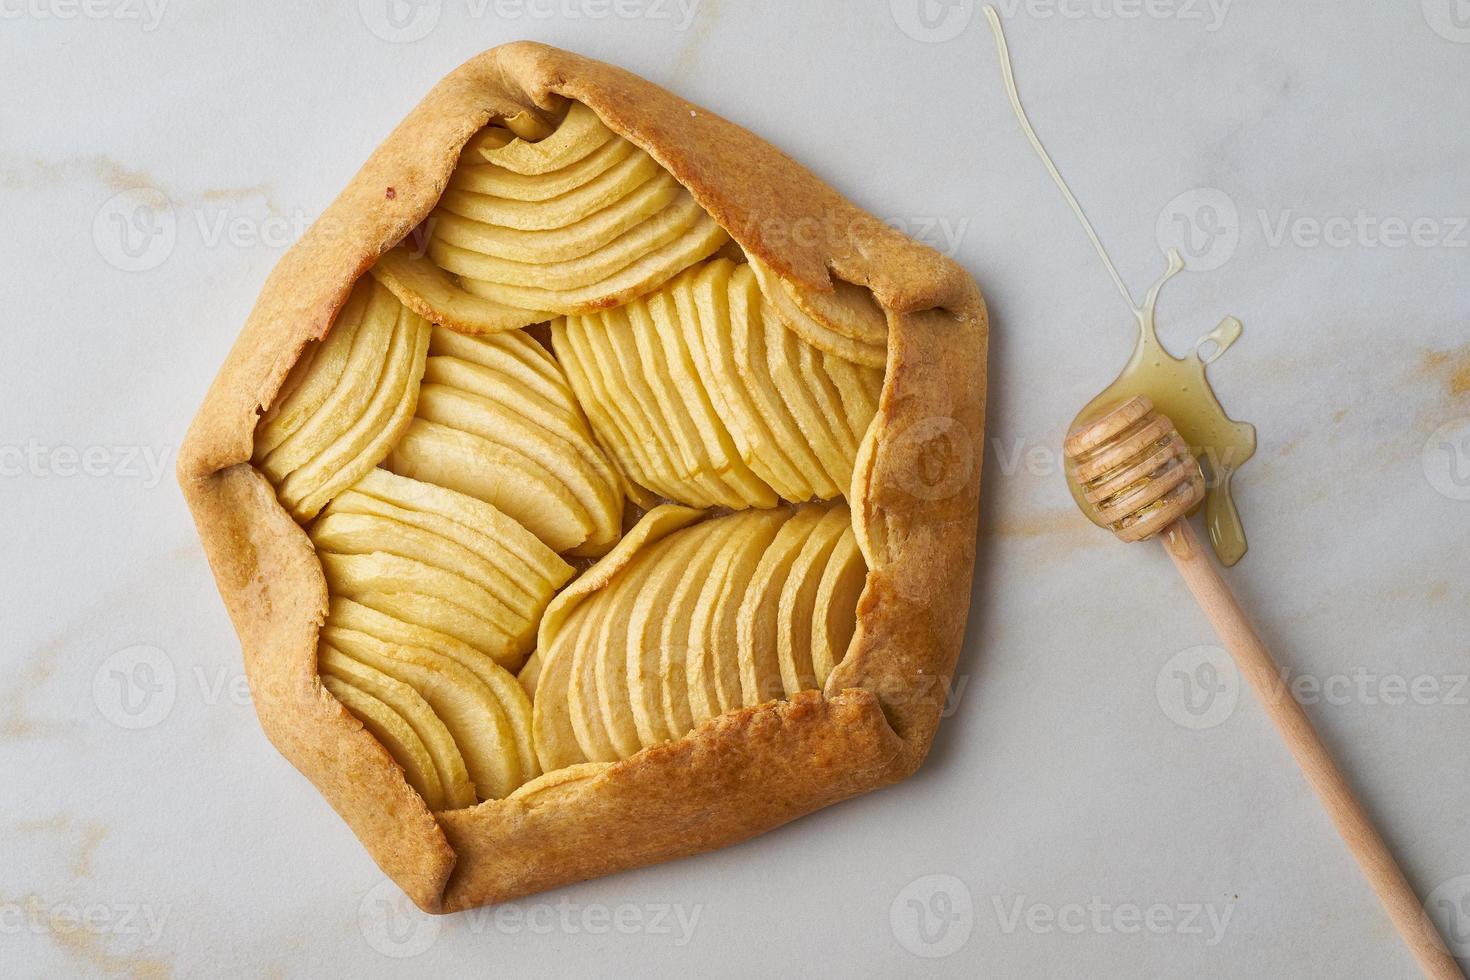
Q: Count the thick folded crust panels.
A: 5